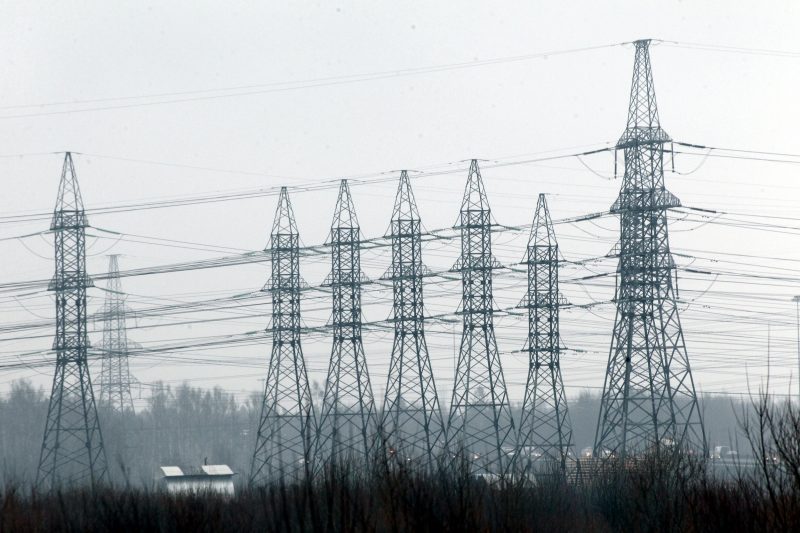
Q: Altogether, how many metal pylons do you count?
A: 8